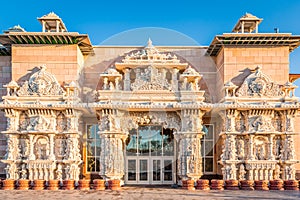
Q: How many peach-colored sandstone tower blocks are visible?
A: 2